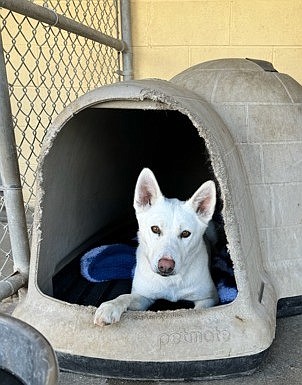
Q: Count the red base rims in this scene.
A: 0